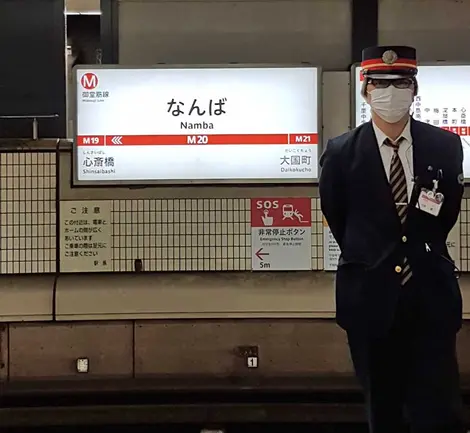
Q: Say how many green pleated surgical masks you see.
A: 0